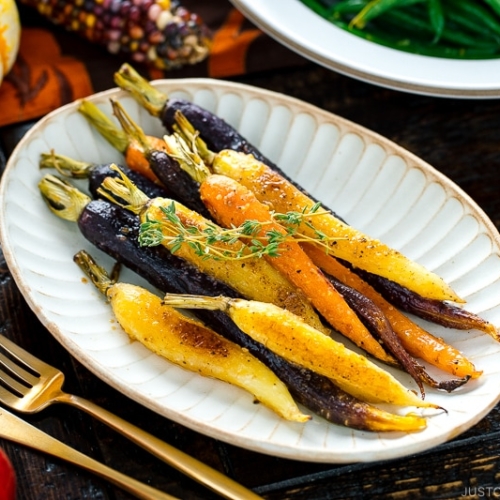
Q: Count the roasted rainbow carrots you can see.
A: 10